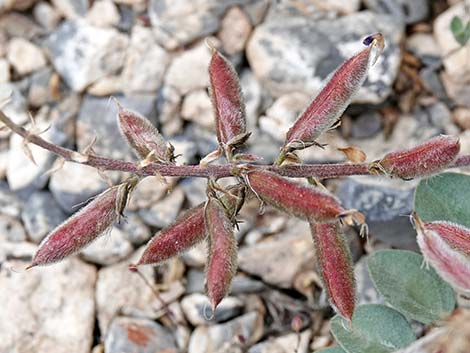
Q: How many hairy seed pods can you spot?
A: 10